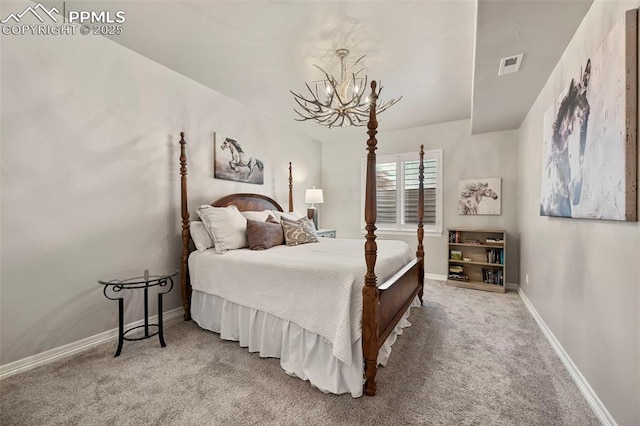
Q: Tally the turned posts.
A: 4